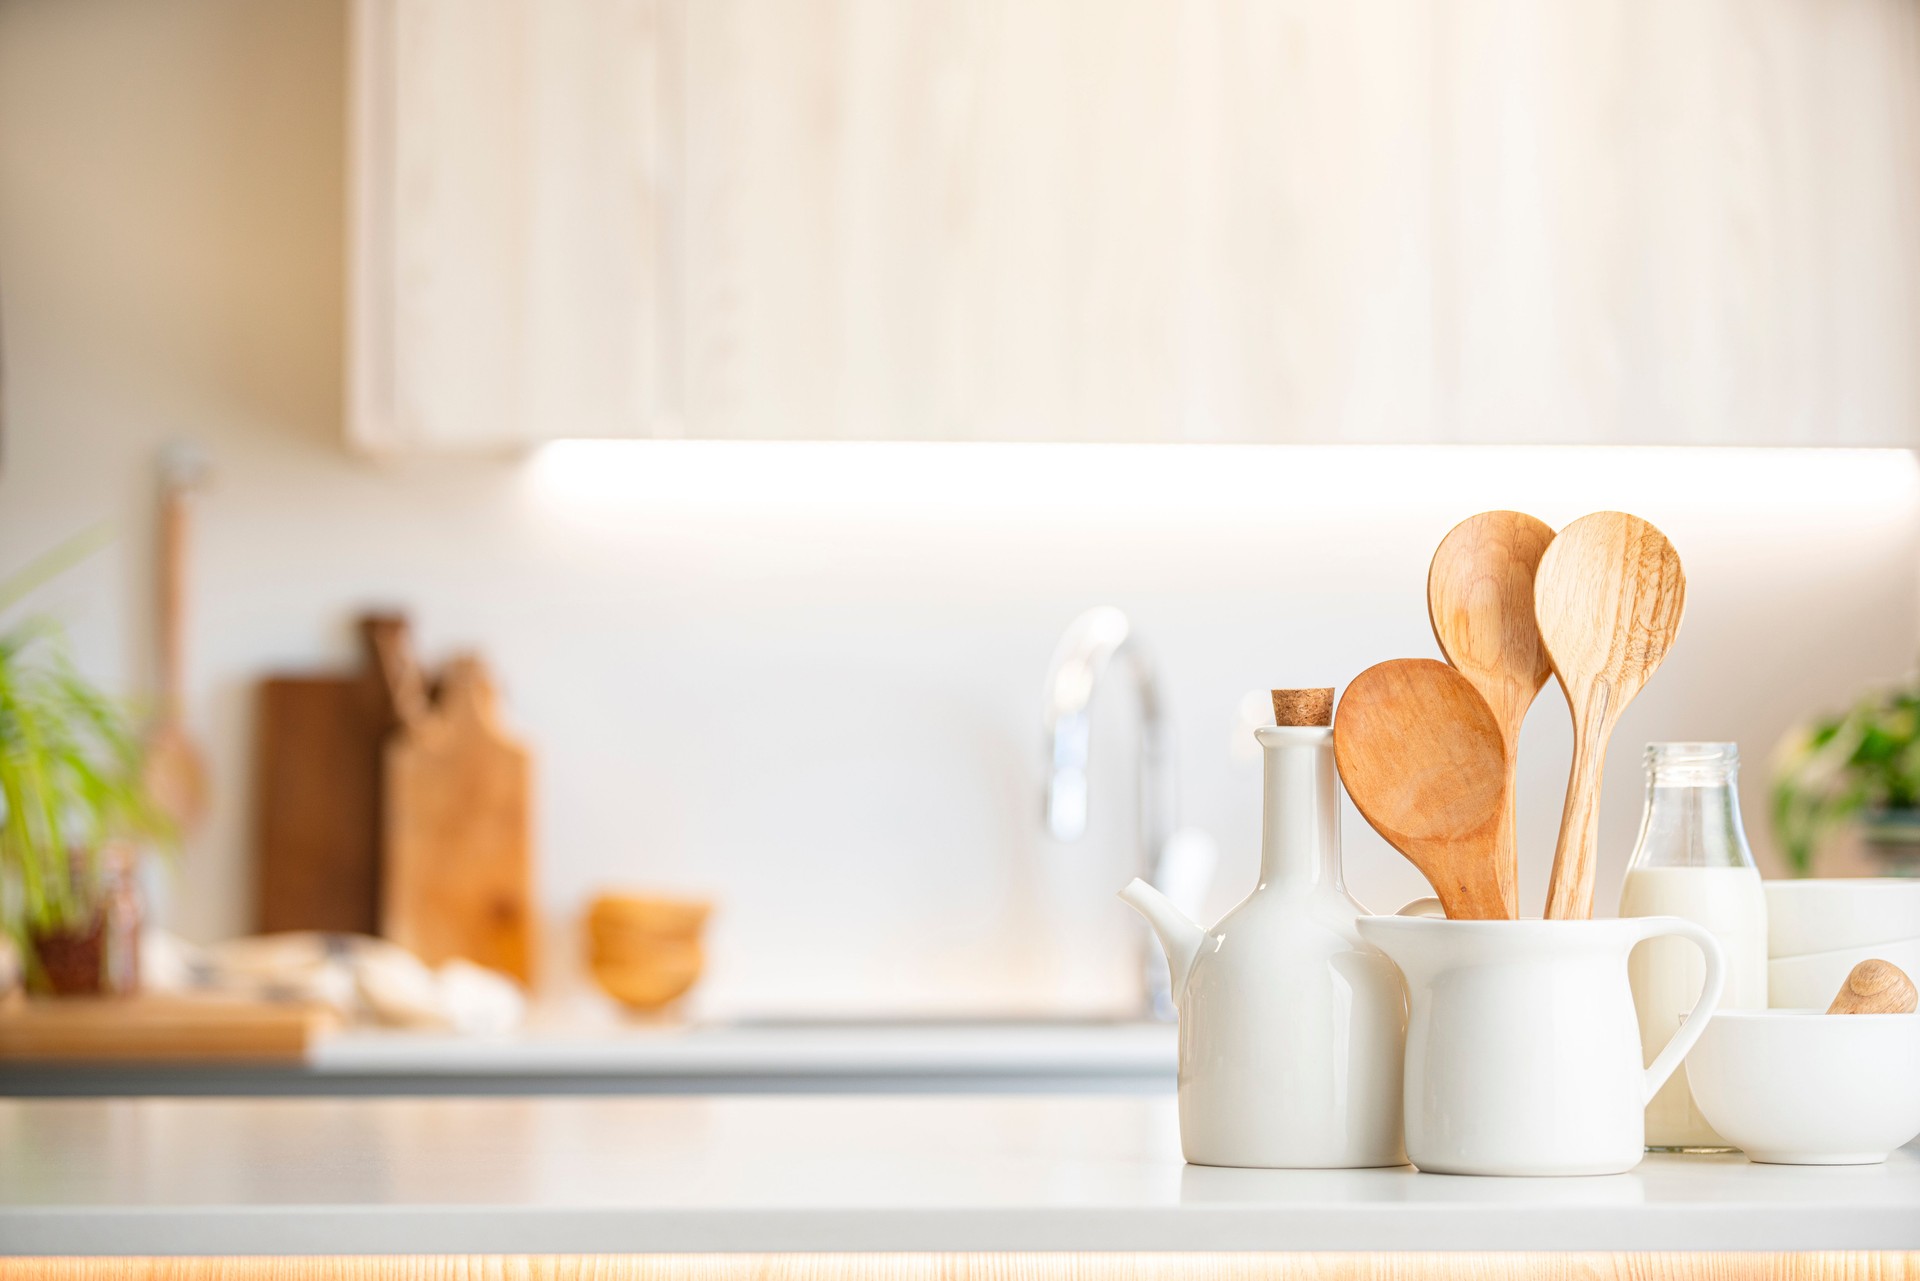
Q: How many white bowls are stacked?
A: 2